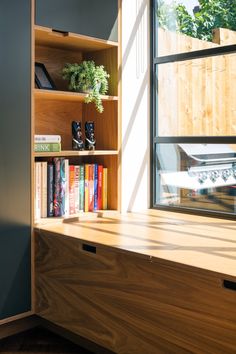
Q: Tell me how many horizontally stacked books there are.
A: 2